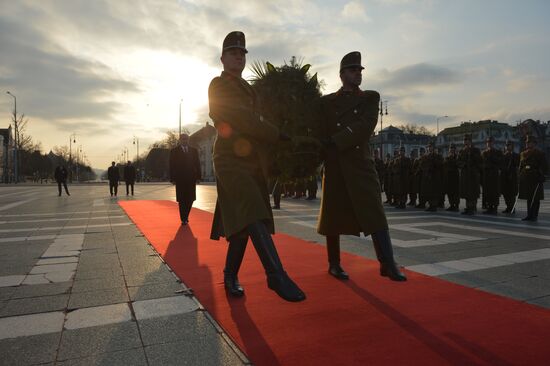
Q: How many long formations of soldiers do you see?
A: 1